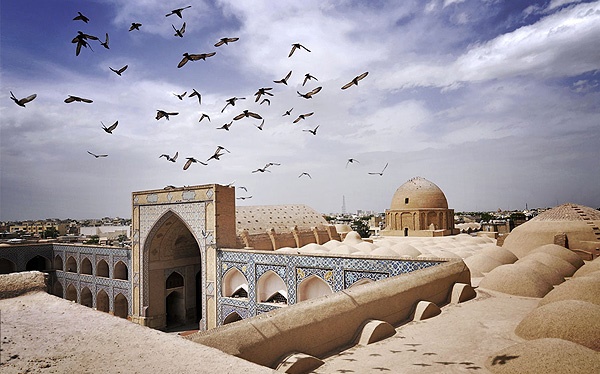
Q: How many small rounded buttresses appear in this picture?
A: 4